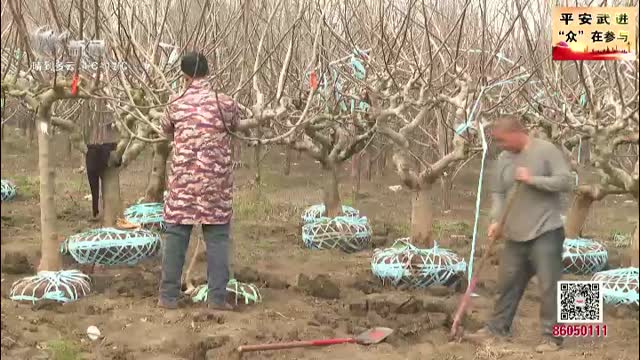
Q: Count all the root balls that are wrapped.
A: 10